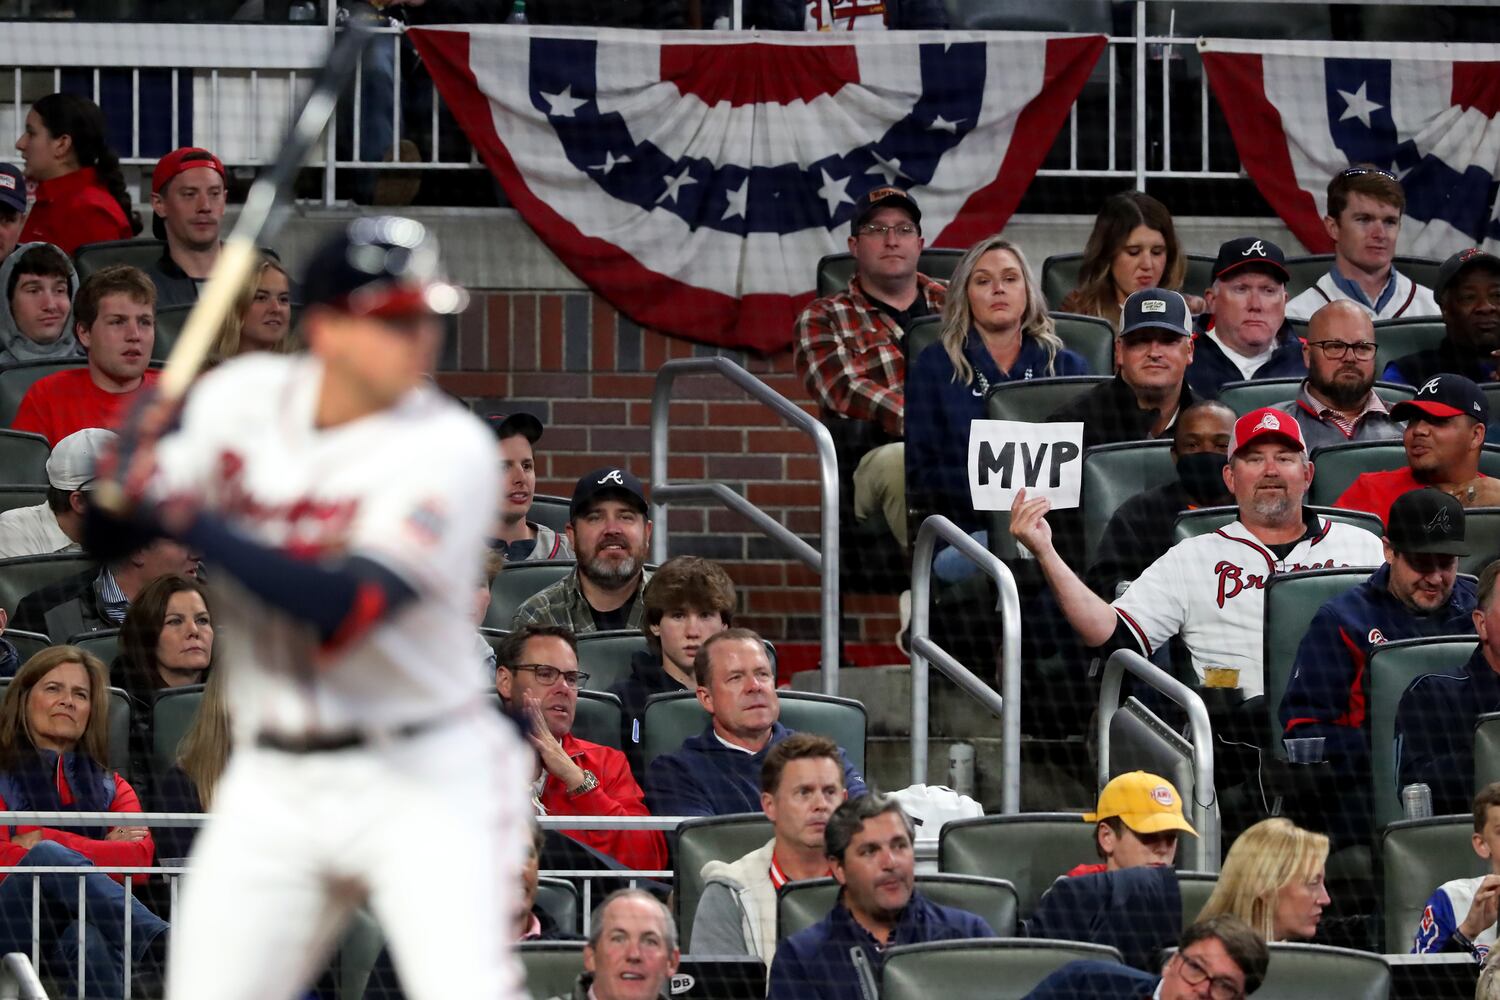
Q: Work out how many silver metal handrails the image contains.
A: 3